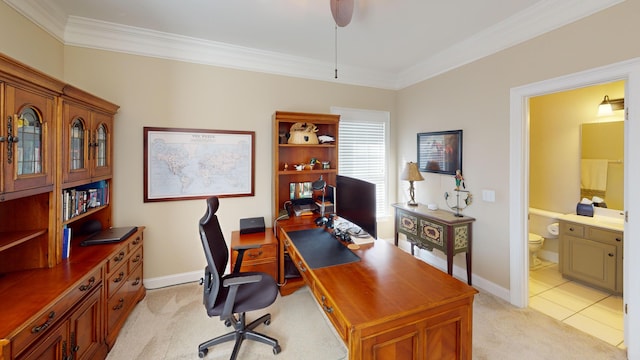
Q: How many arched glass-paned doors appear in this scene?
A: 3